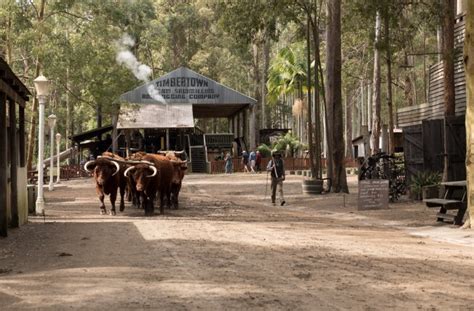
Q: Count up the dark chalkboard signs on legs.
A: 1